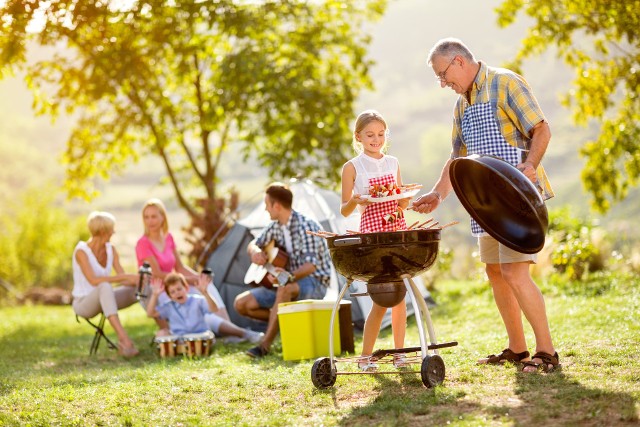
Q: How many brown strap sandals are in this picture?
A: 2